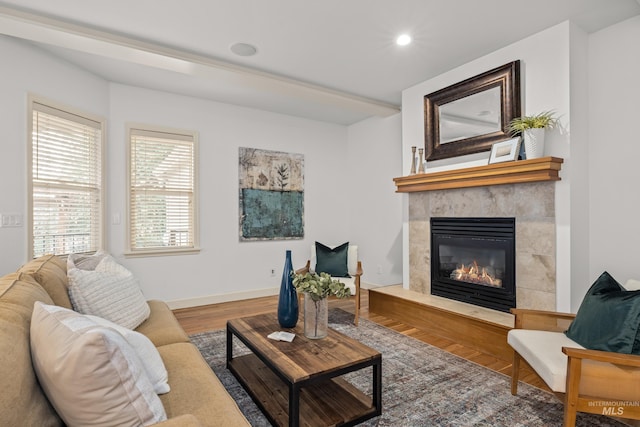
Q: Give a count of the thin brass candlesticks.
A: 2